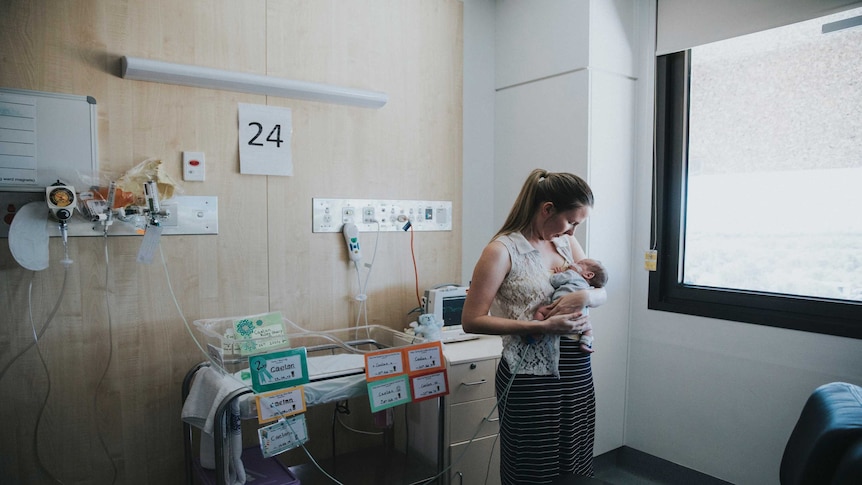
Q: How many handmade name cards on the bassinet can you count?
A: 8